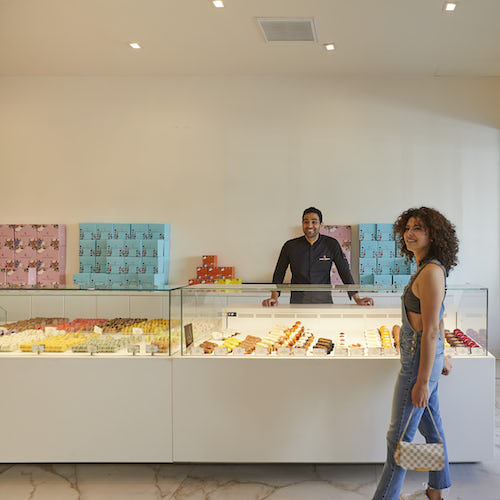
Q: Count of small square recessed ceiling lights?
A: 4